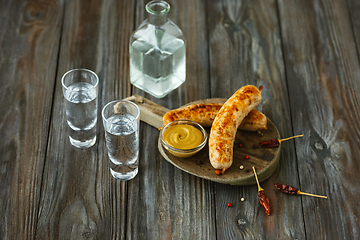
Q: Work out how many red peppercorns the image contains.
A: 3